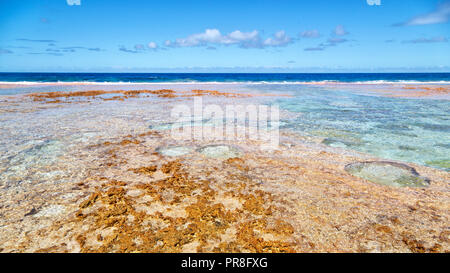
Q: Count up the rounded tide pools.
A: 3